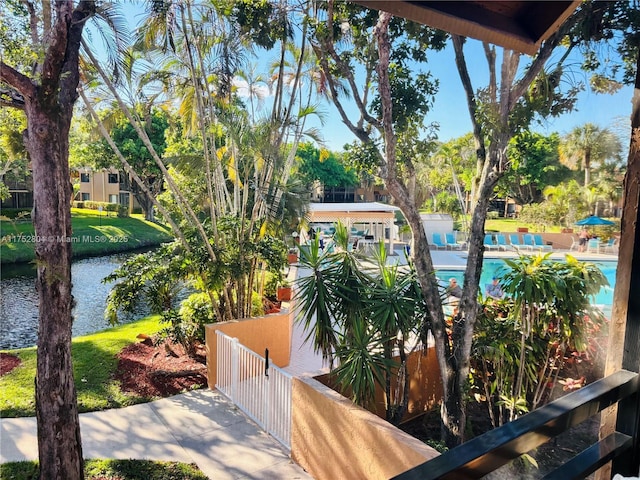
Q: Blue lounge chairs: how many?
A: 7